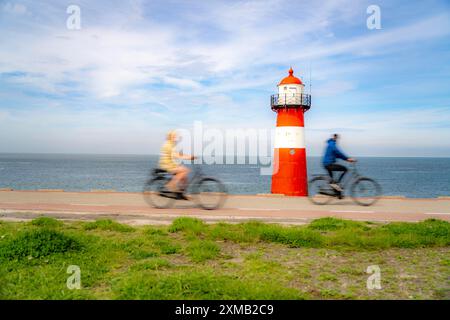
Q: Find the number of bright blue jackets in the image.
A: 1